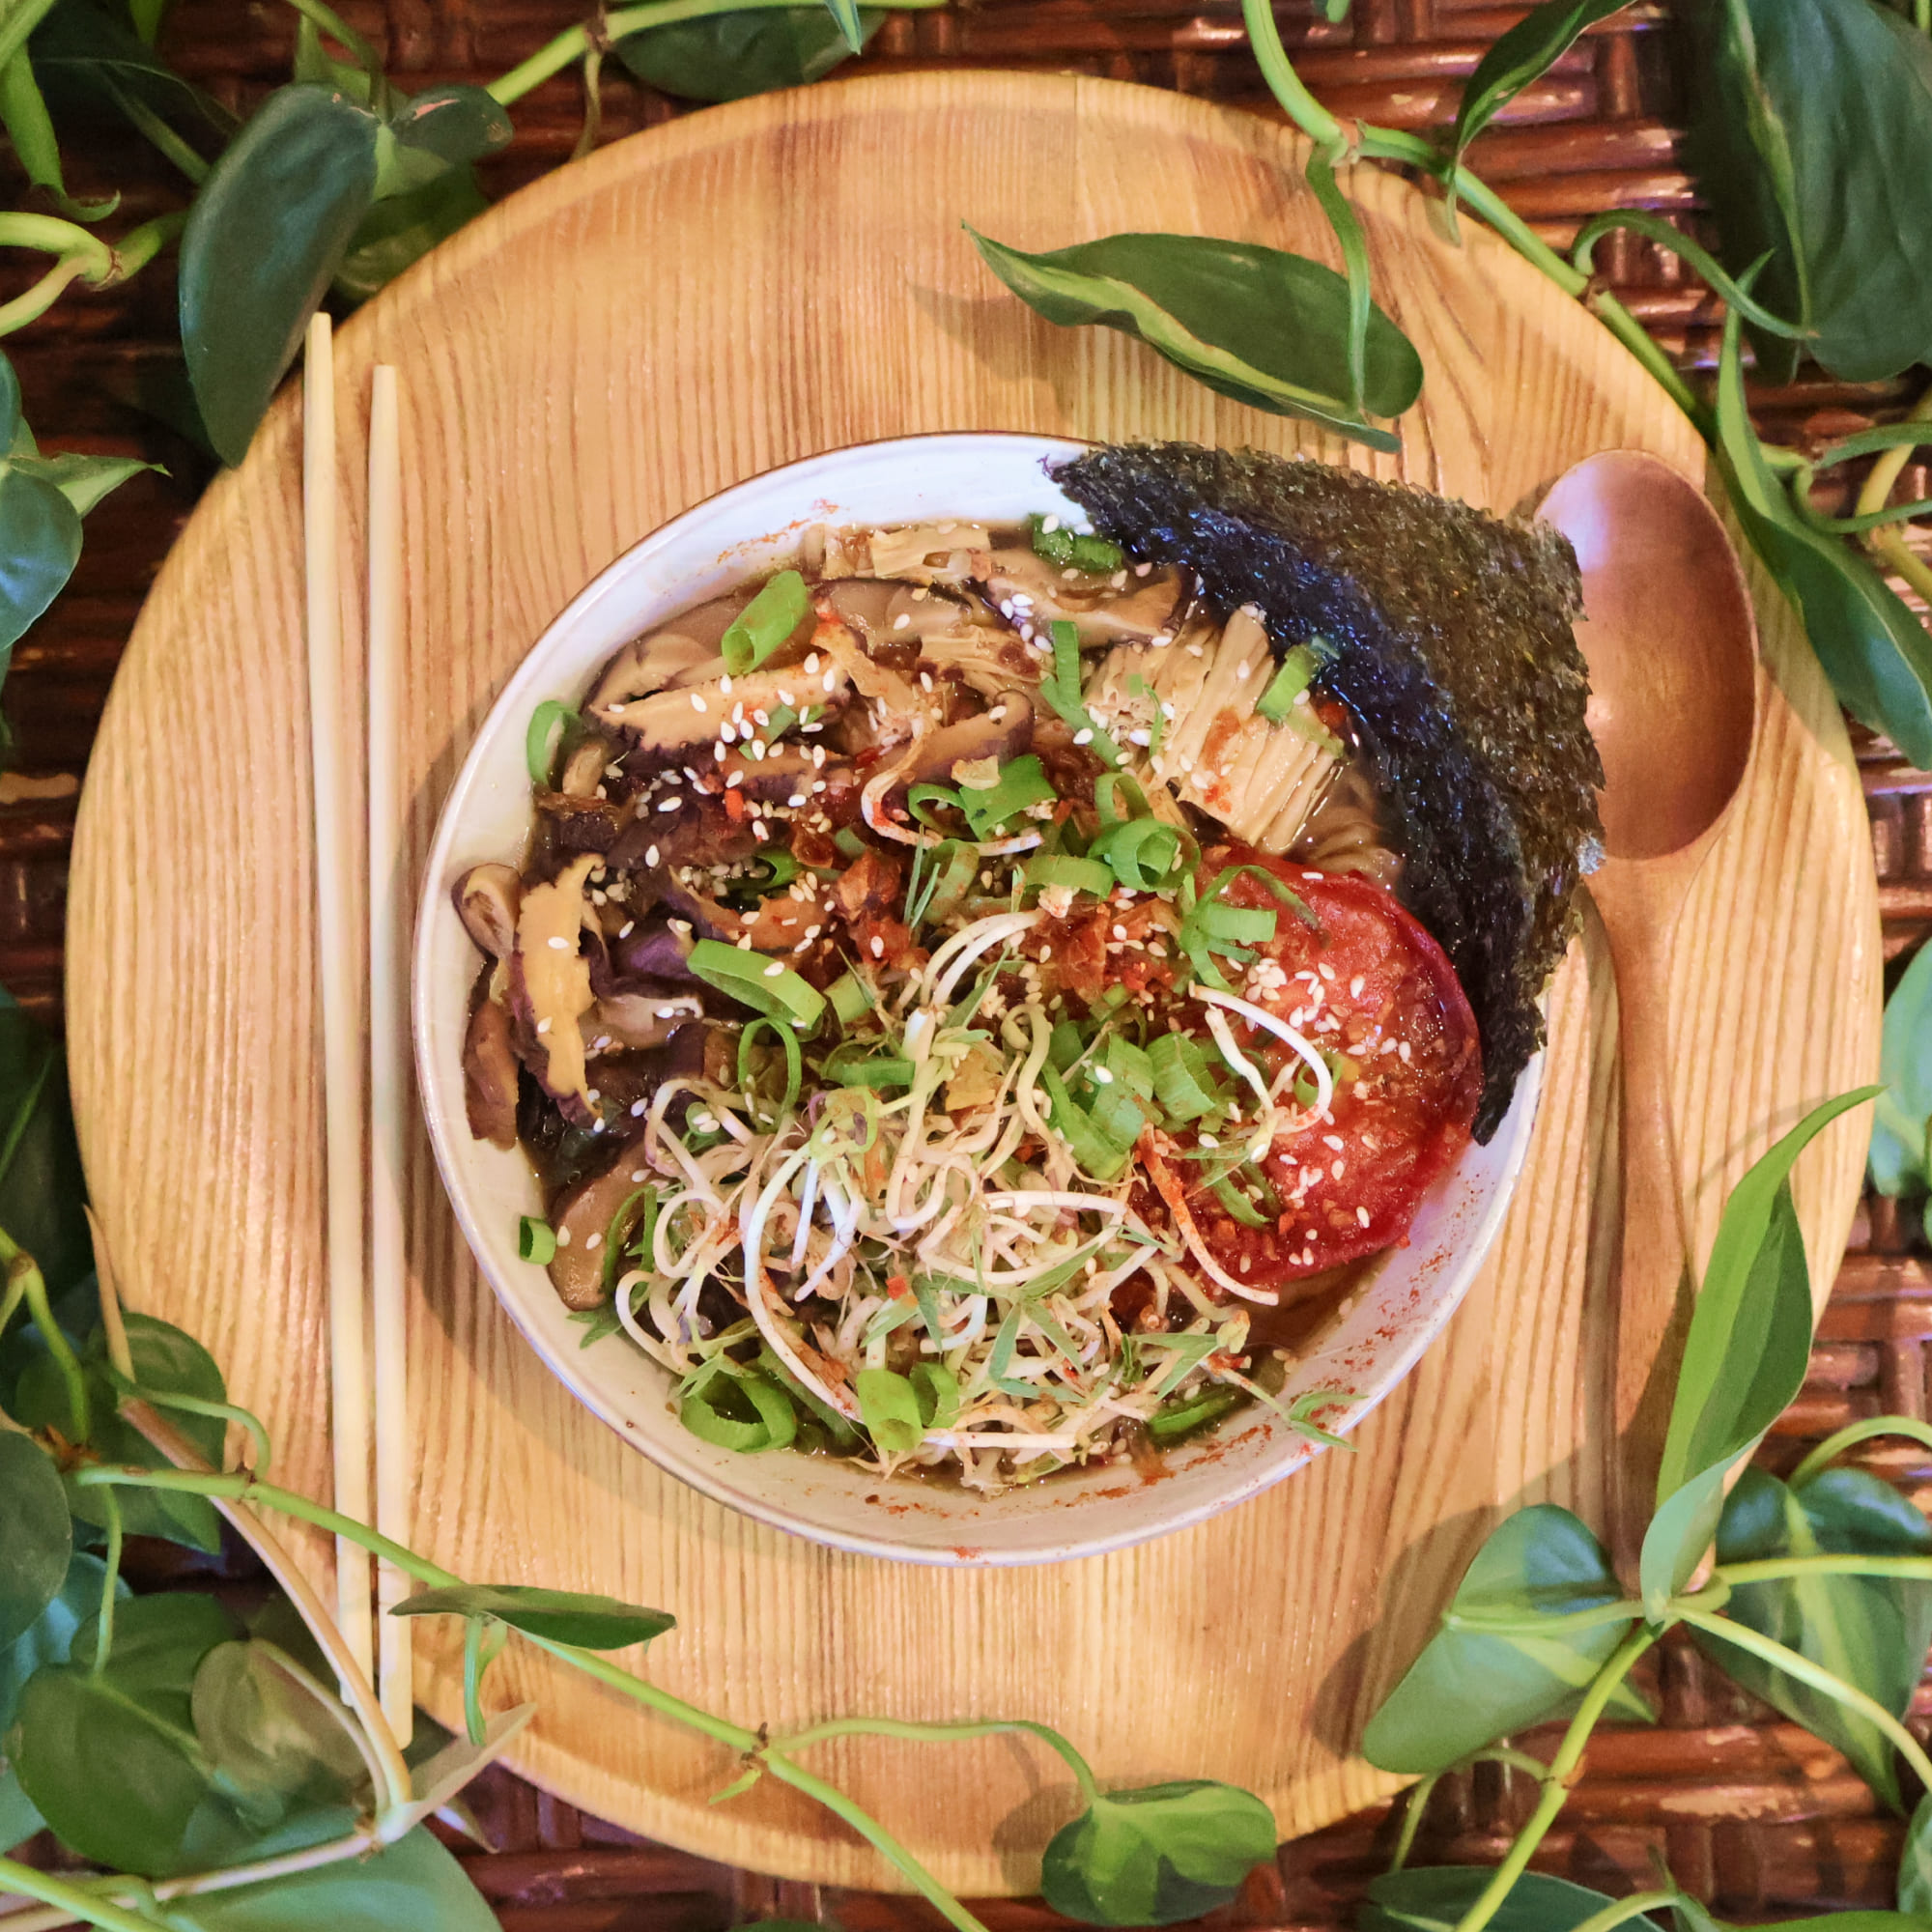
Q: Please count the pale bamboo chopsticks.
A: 2